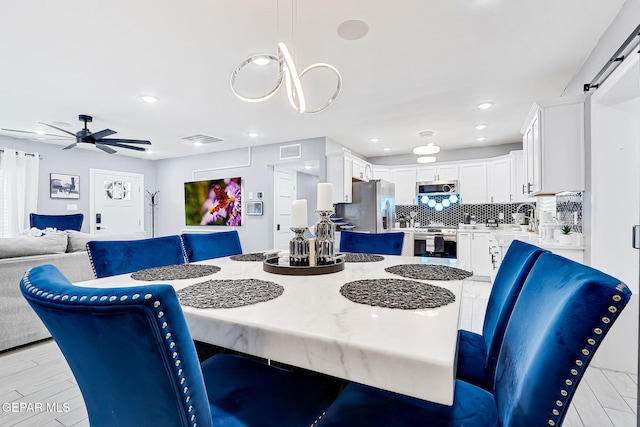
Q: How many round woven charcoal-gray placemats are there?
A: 6